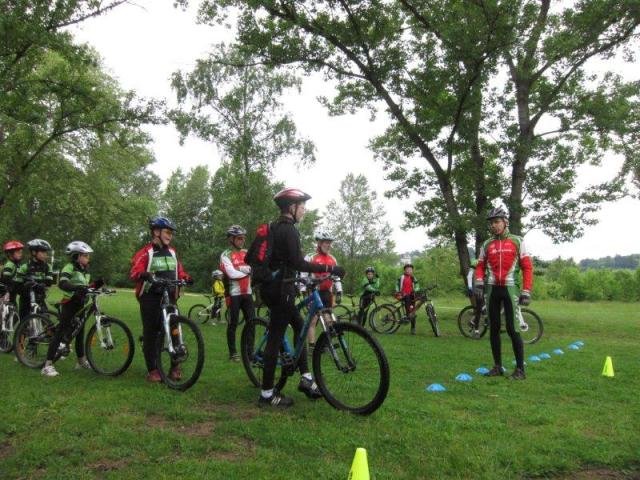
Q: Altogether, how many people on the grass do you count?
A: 12